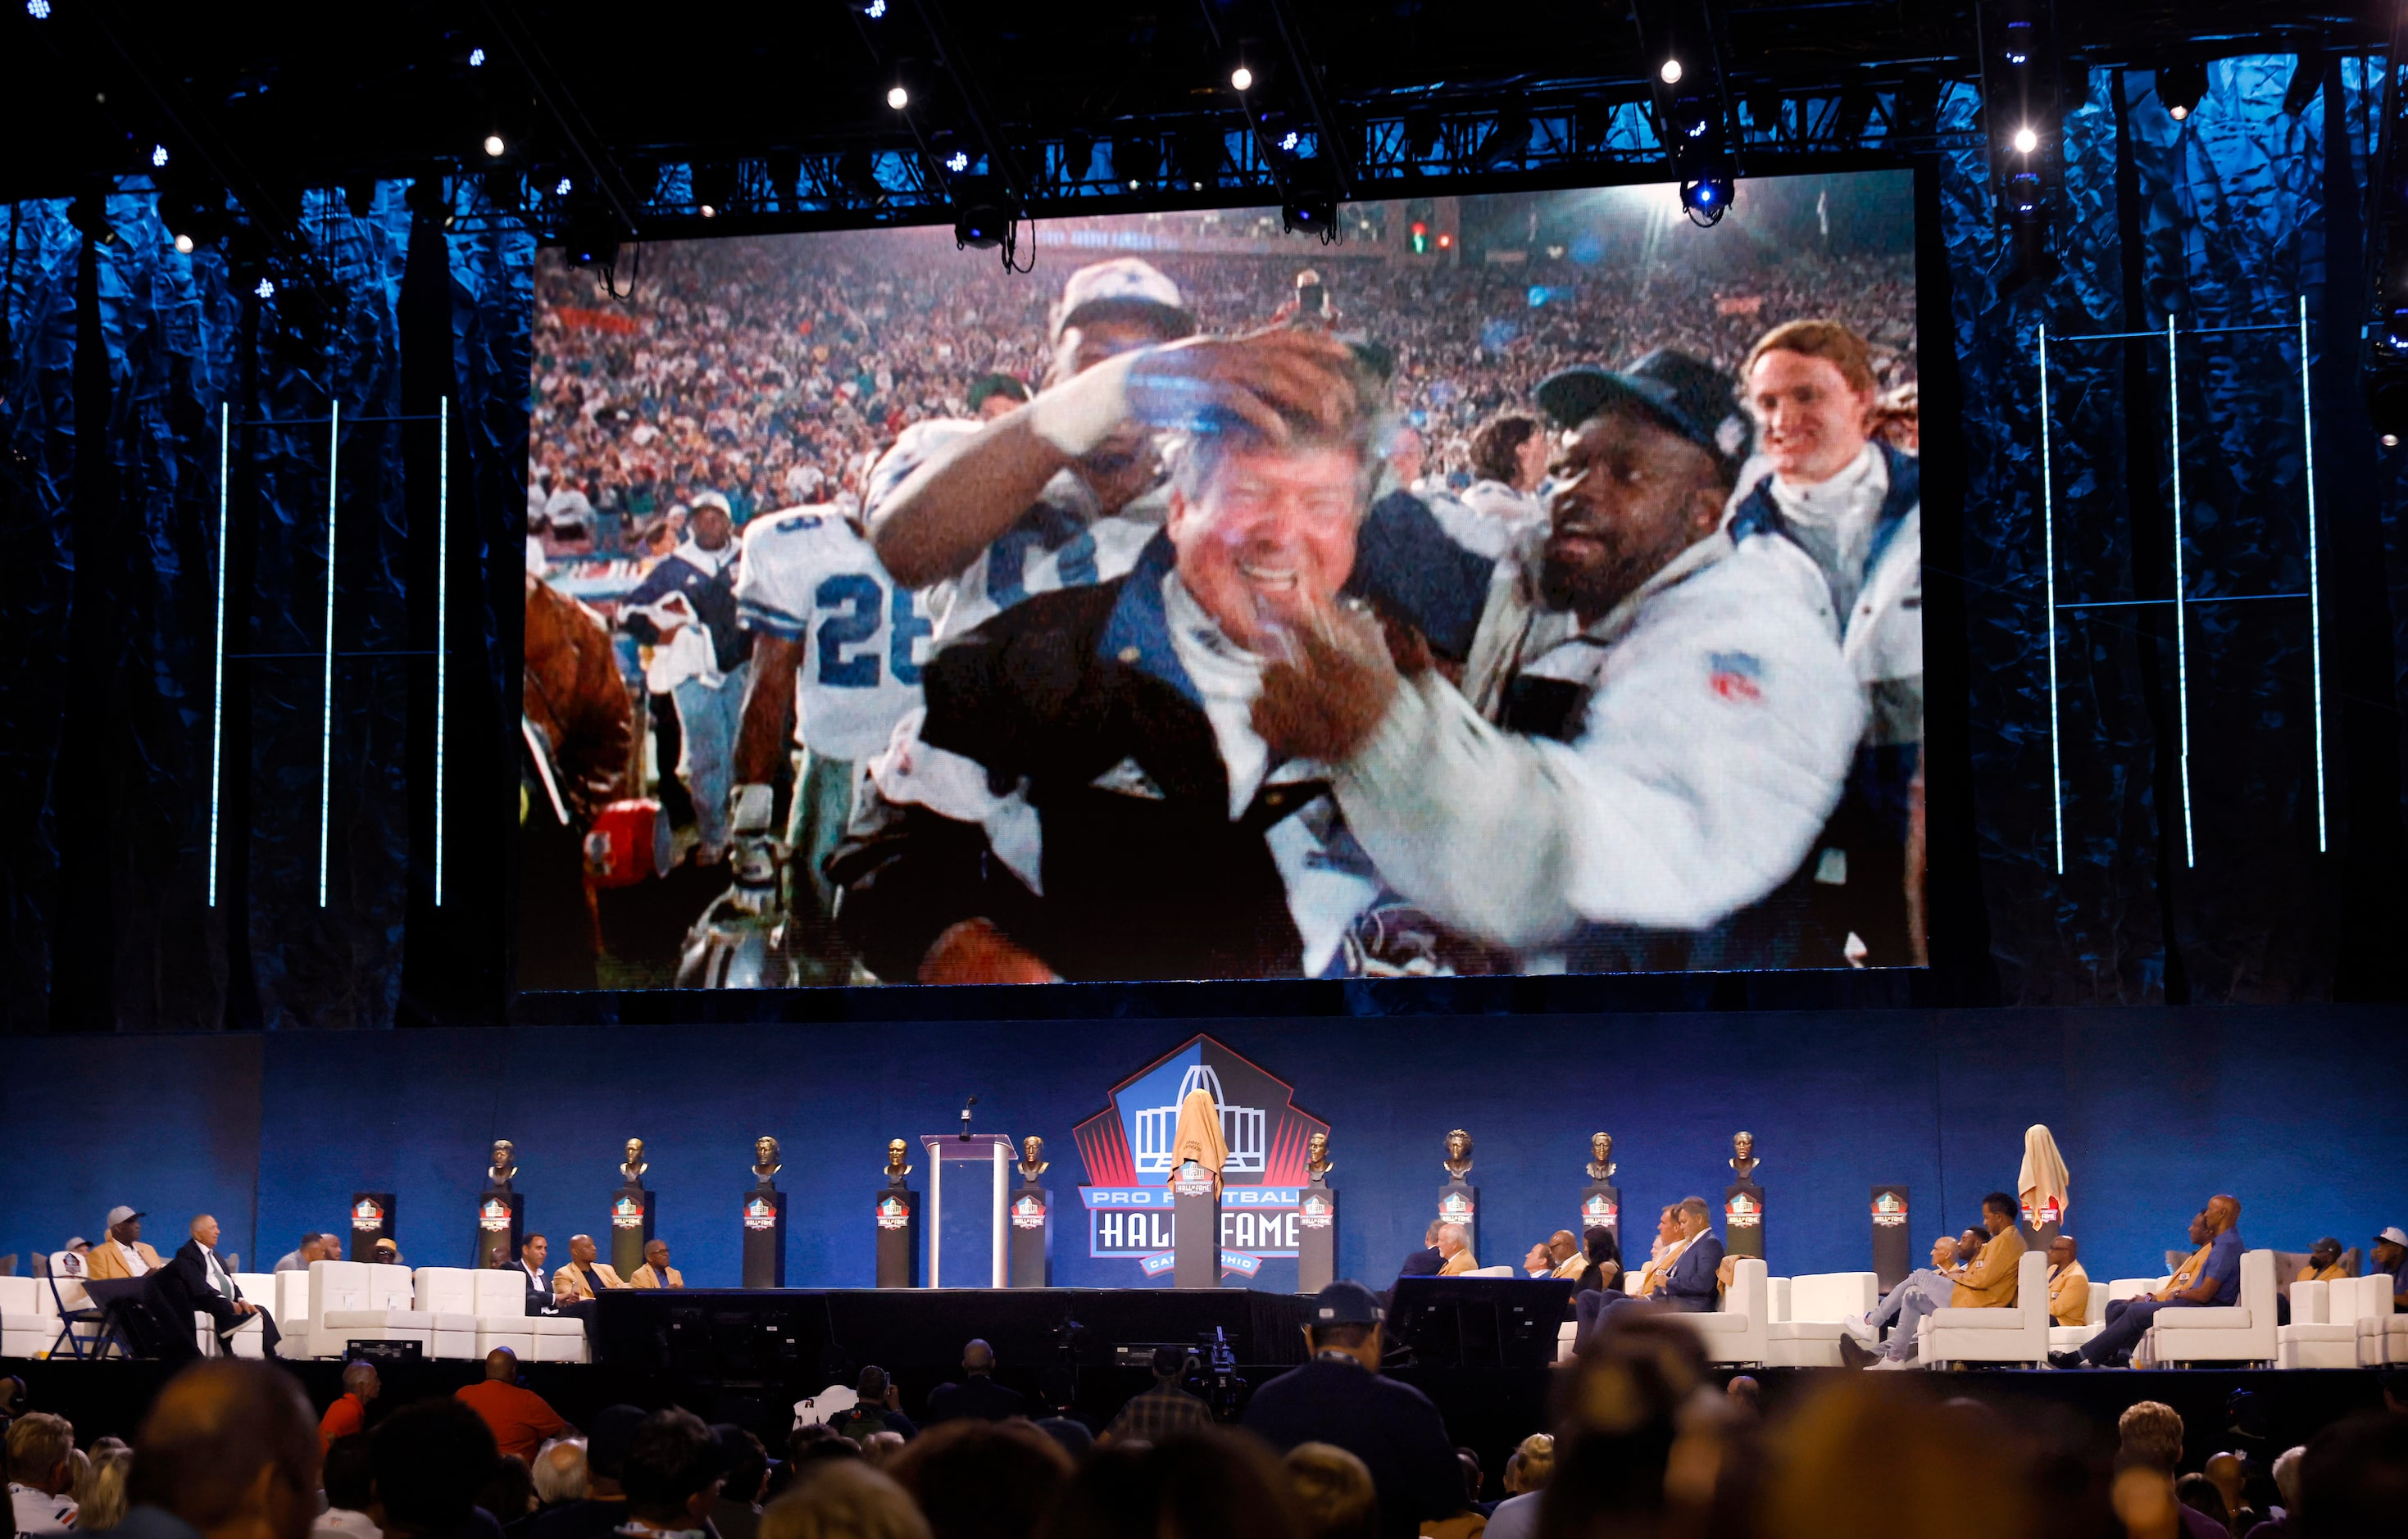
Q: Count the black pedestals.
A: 13